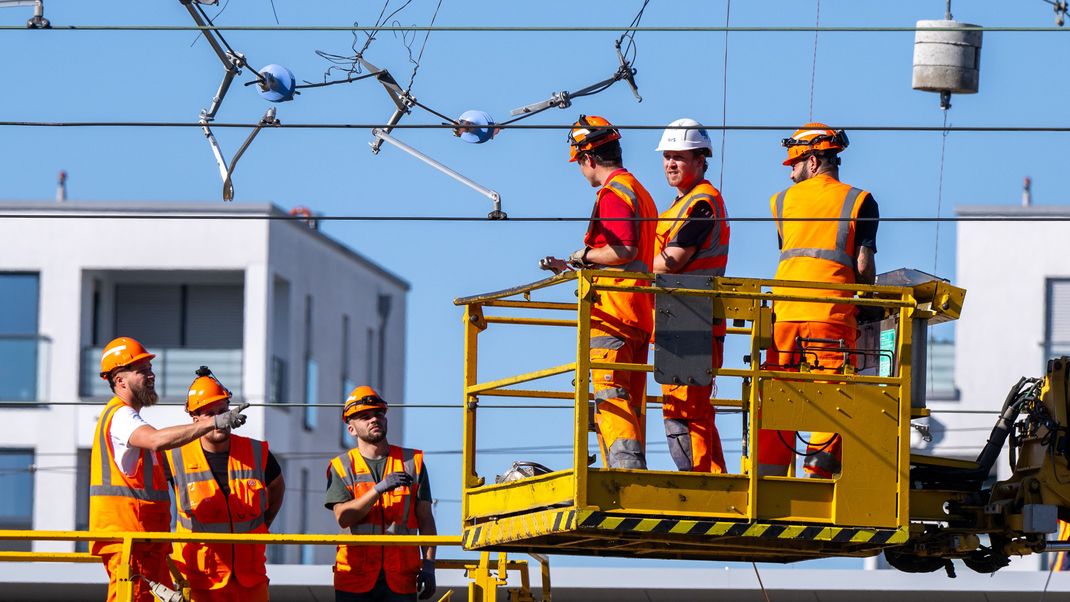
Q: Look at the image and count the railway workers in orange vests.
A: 6